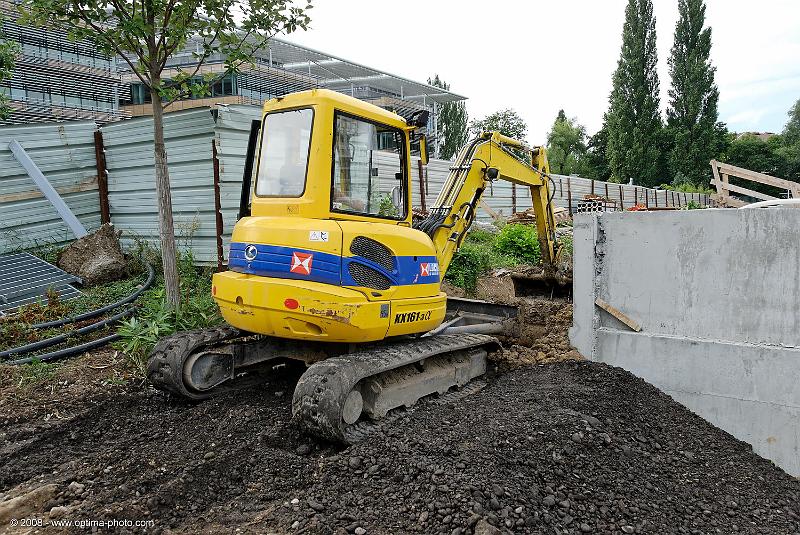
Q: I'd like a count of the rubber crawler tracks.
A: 2